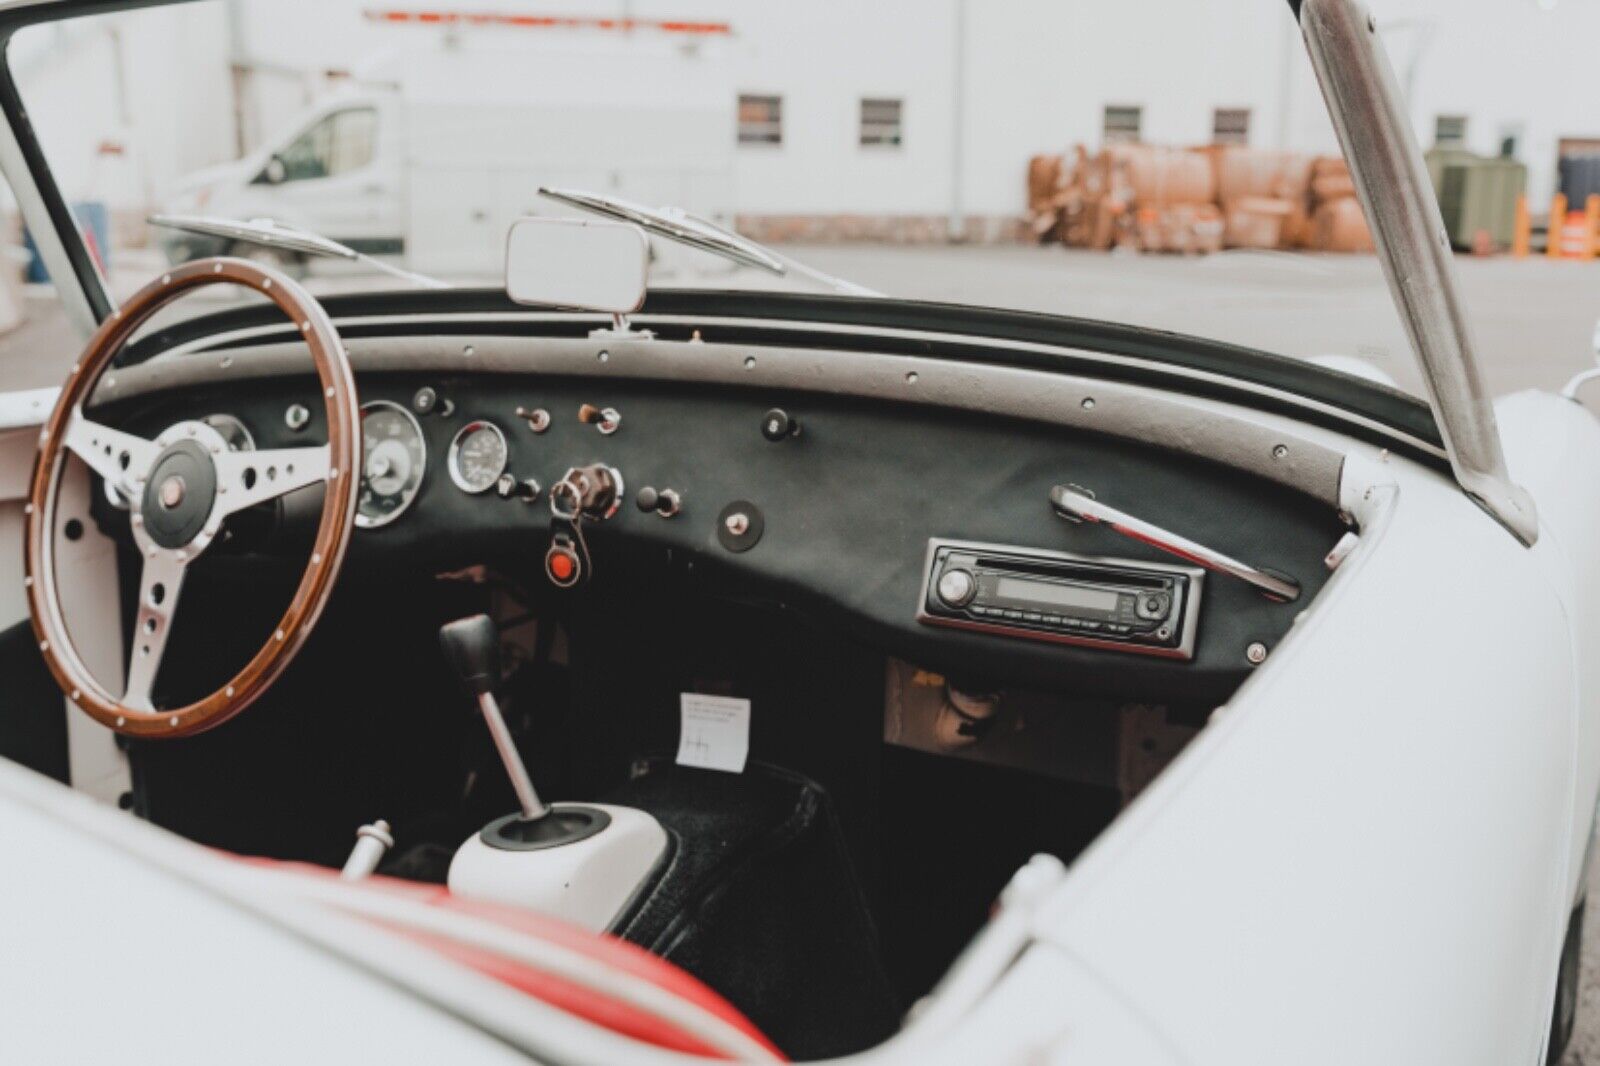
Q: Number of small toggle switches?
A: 2